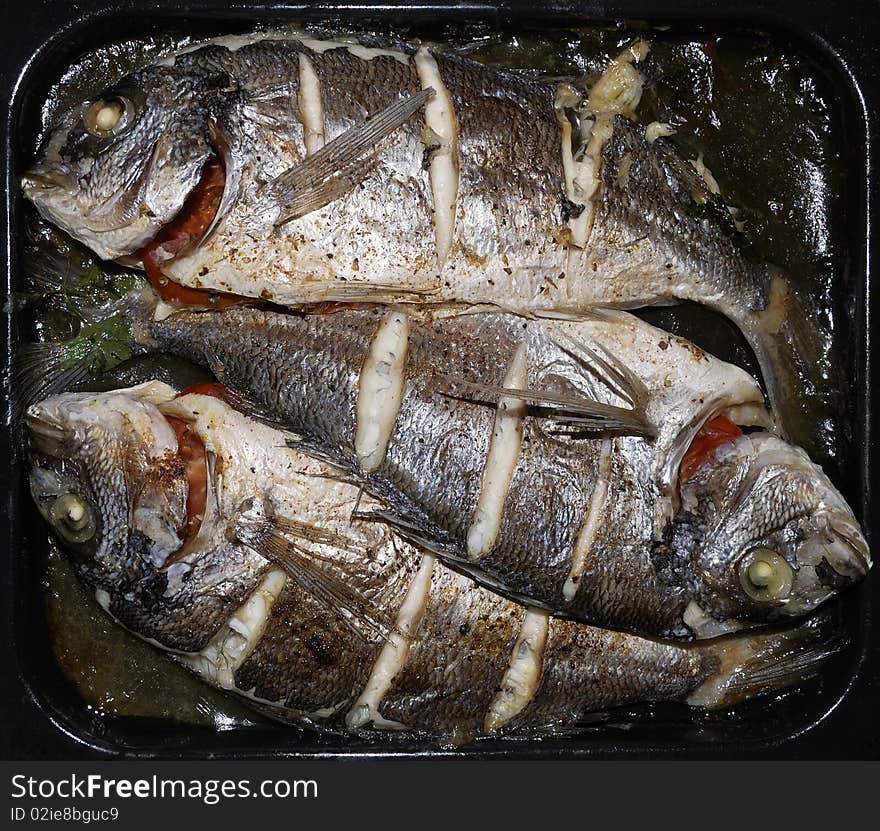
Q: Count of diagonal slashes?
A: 9